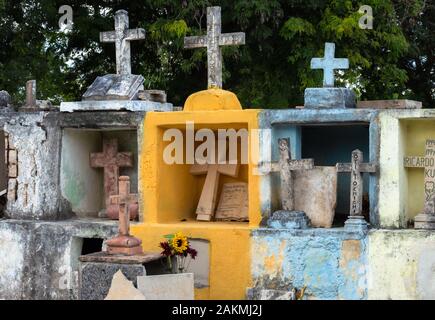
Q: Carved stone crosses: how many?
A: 9